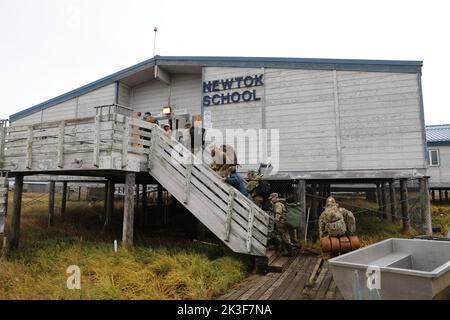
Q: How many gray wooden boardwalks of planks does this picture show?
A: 1